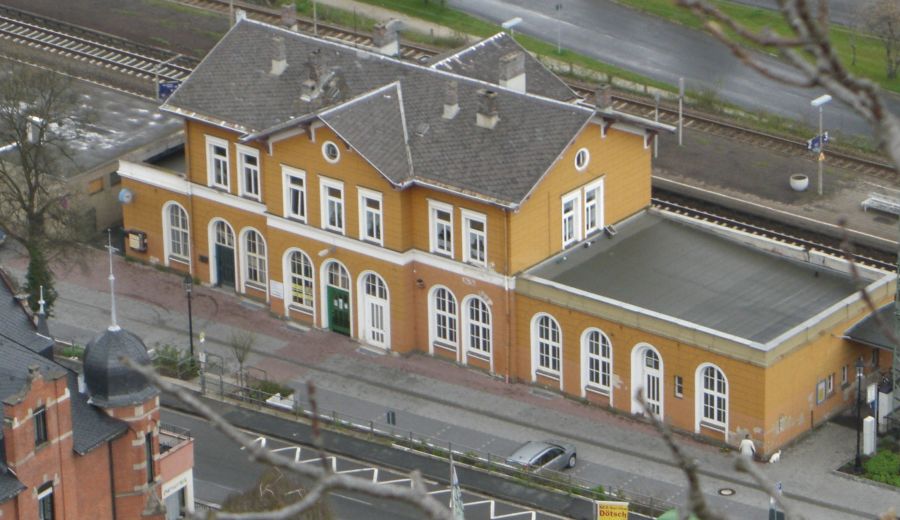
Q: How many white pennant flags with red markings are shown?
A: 0